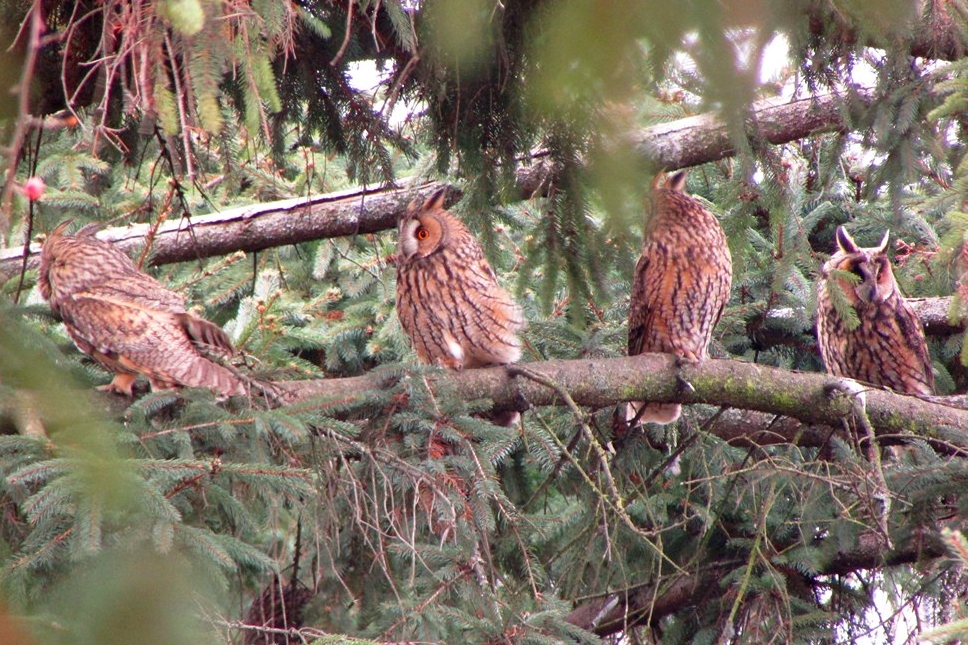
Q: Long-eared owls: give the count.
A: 4